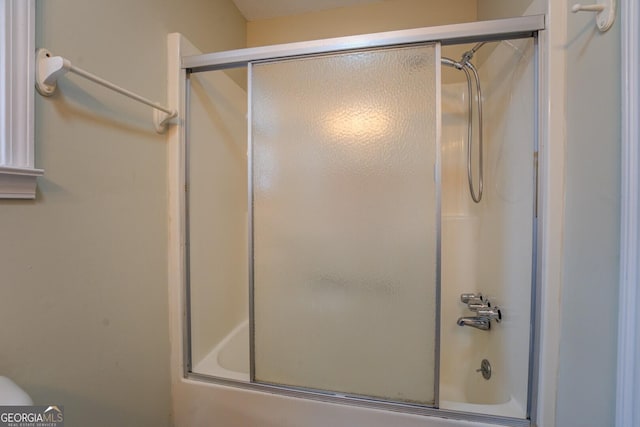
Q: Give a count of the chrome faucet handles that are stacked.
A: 3